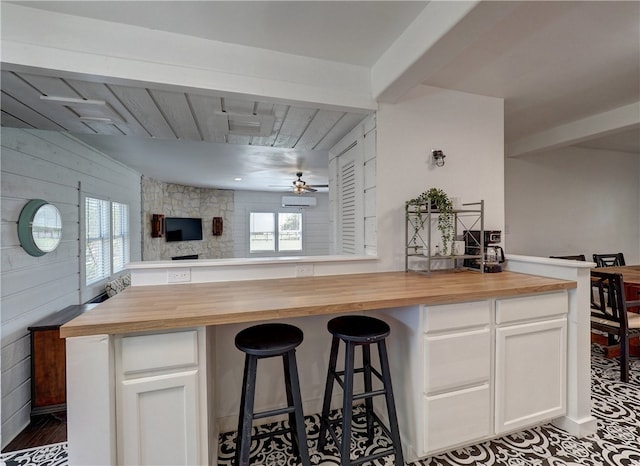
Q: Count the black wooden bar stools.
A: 2